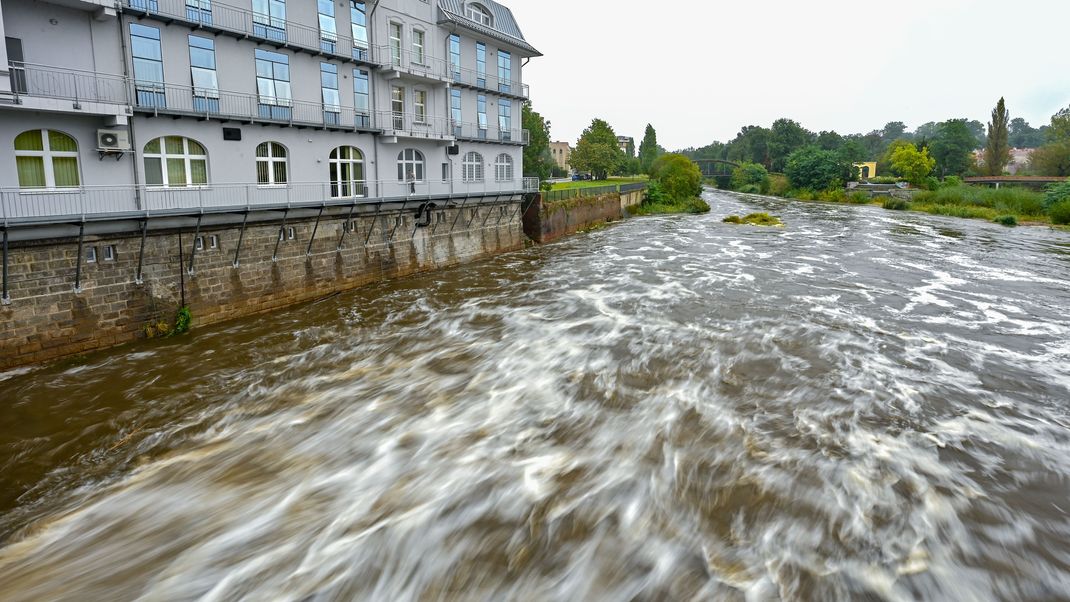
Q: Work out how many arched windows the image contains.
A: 8